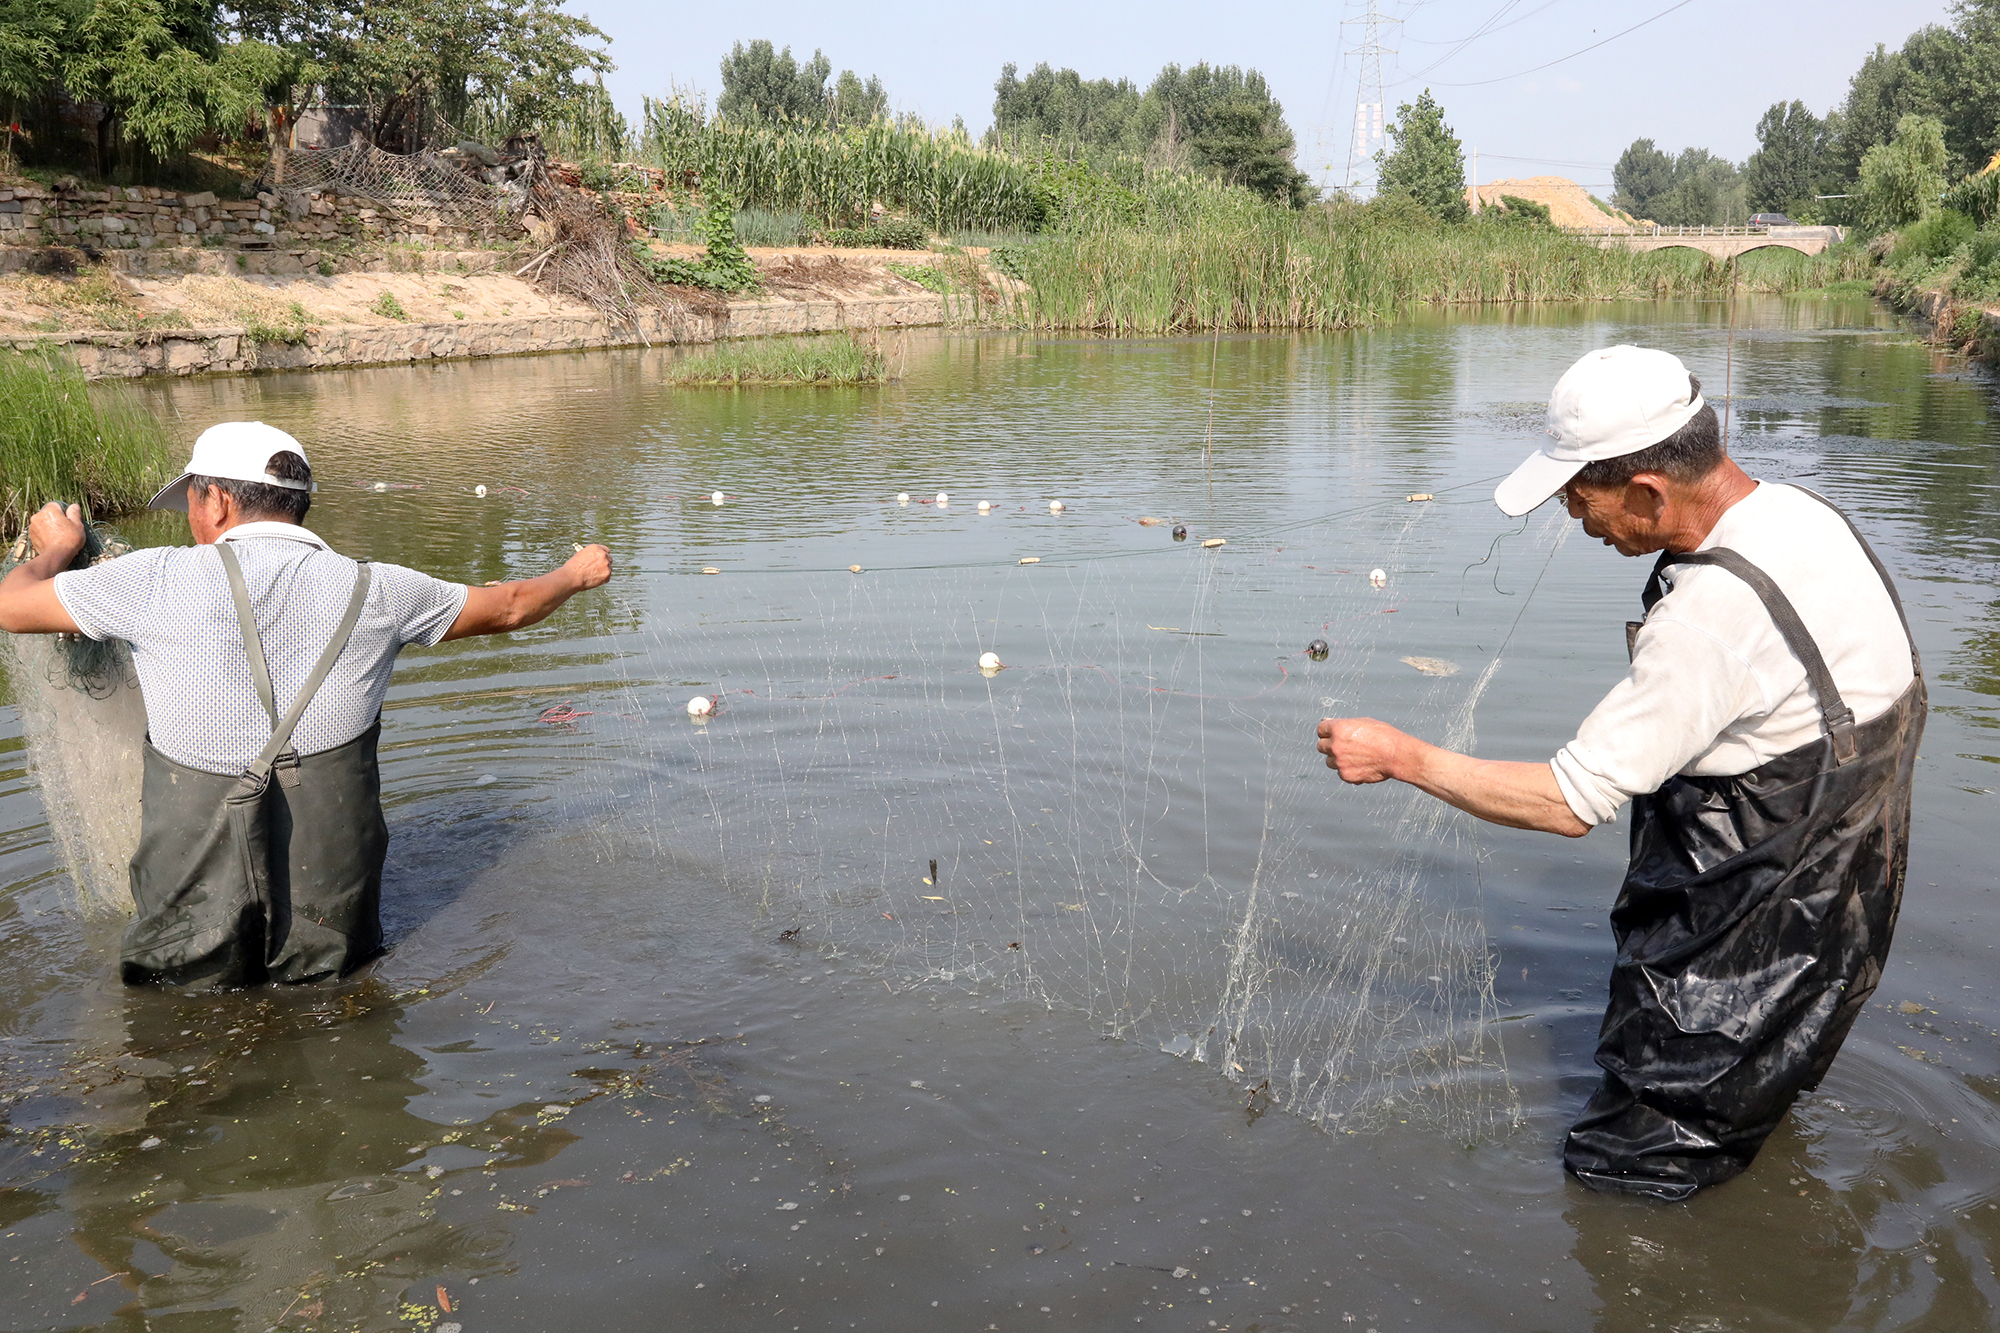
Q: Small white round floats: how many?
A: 10